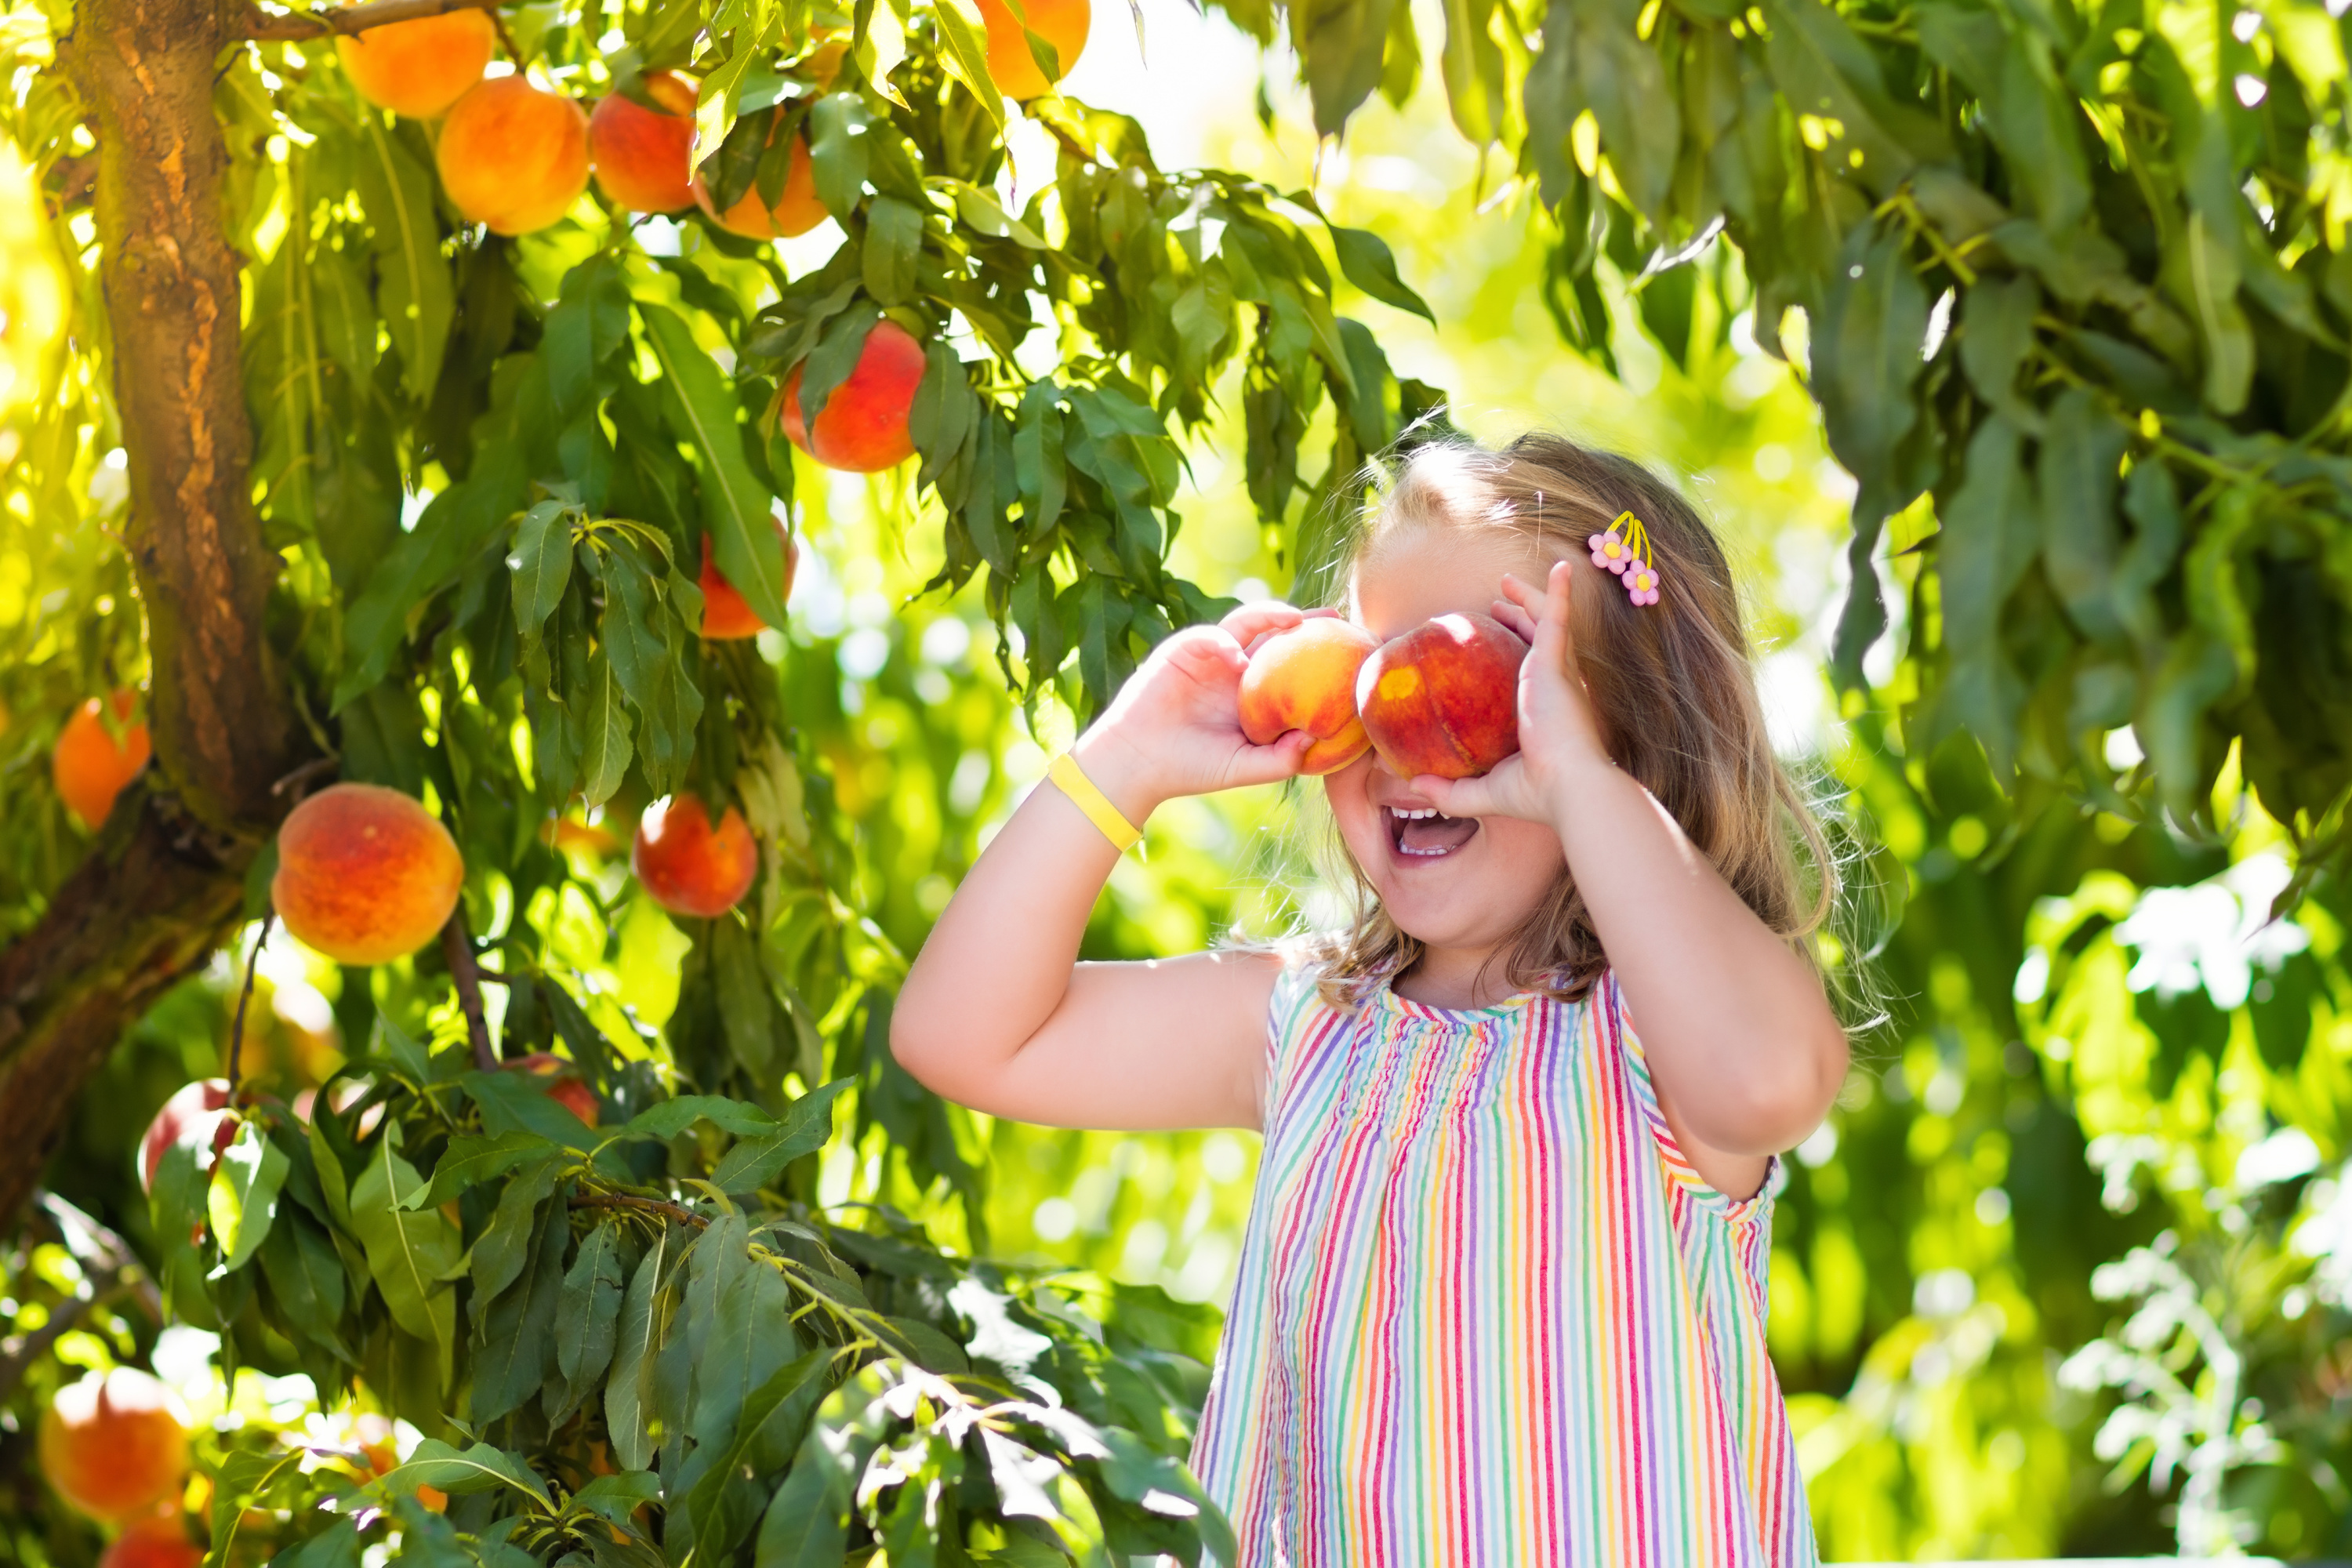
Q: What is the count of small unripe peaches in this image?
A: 0